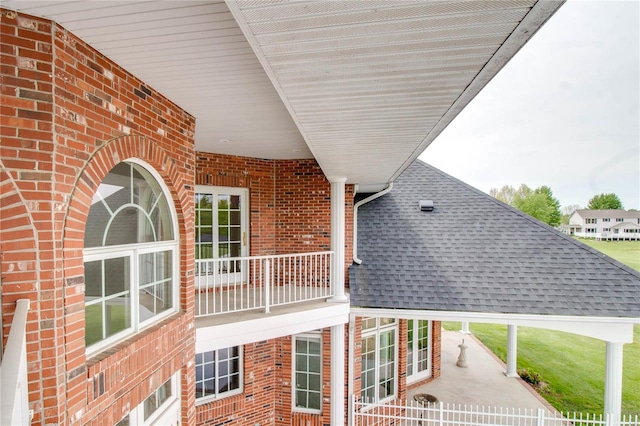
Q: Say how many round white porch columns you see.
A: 5